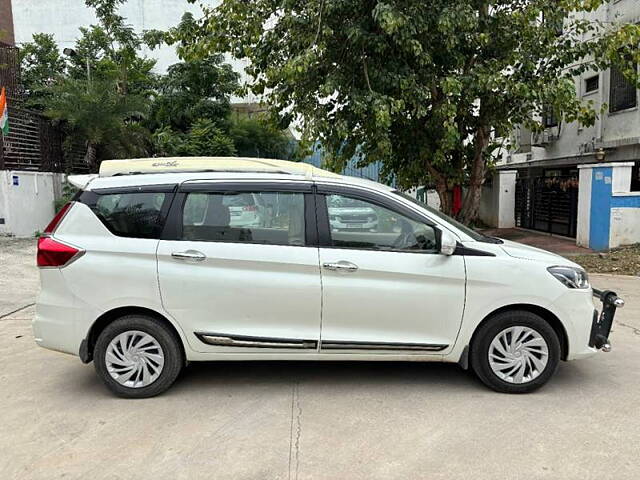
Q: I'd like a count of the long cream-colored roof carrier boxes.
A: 1